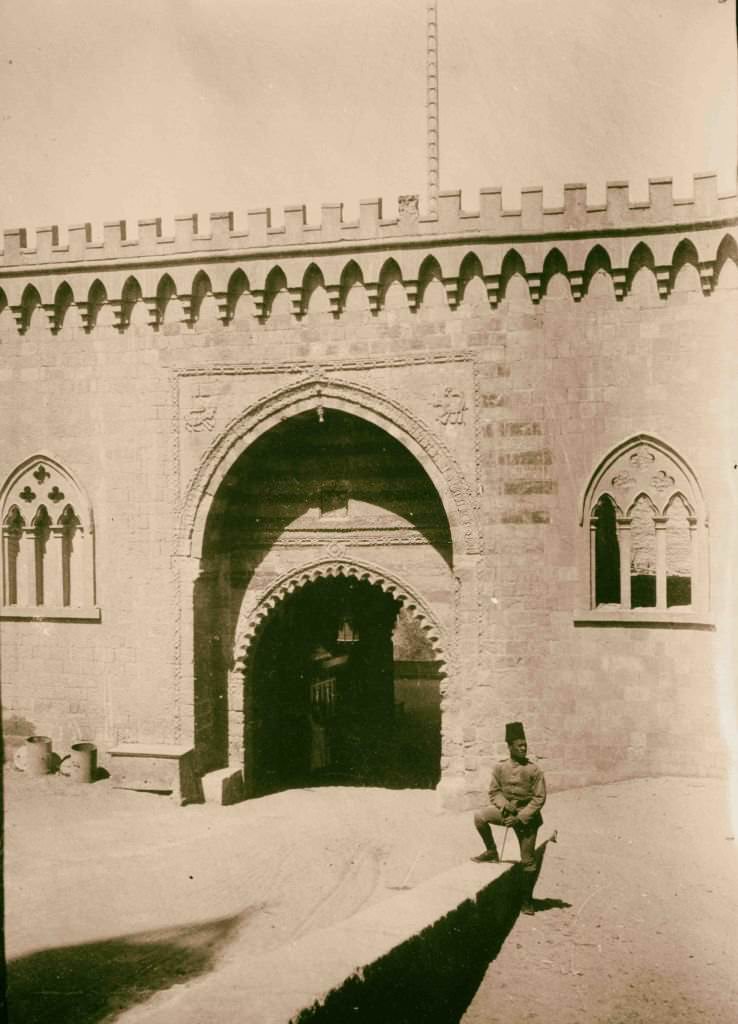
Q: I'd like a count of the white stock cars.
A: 0